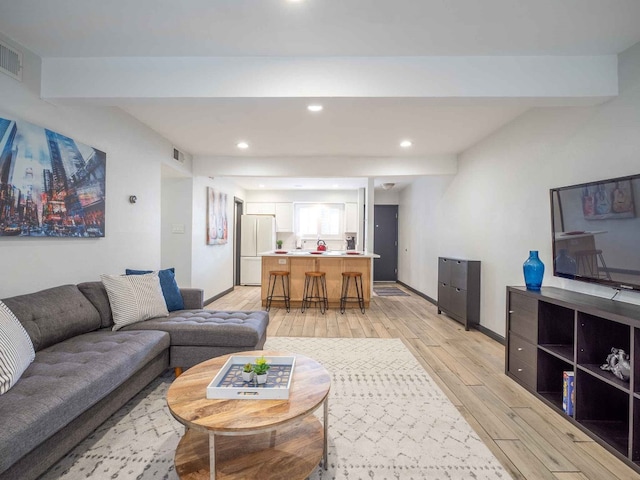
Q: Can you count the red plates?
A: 3